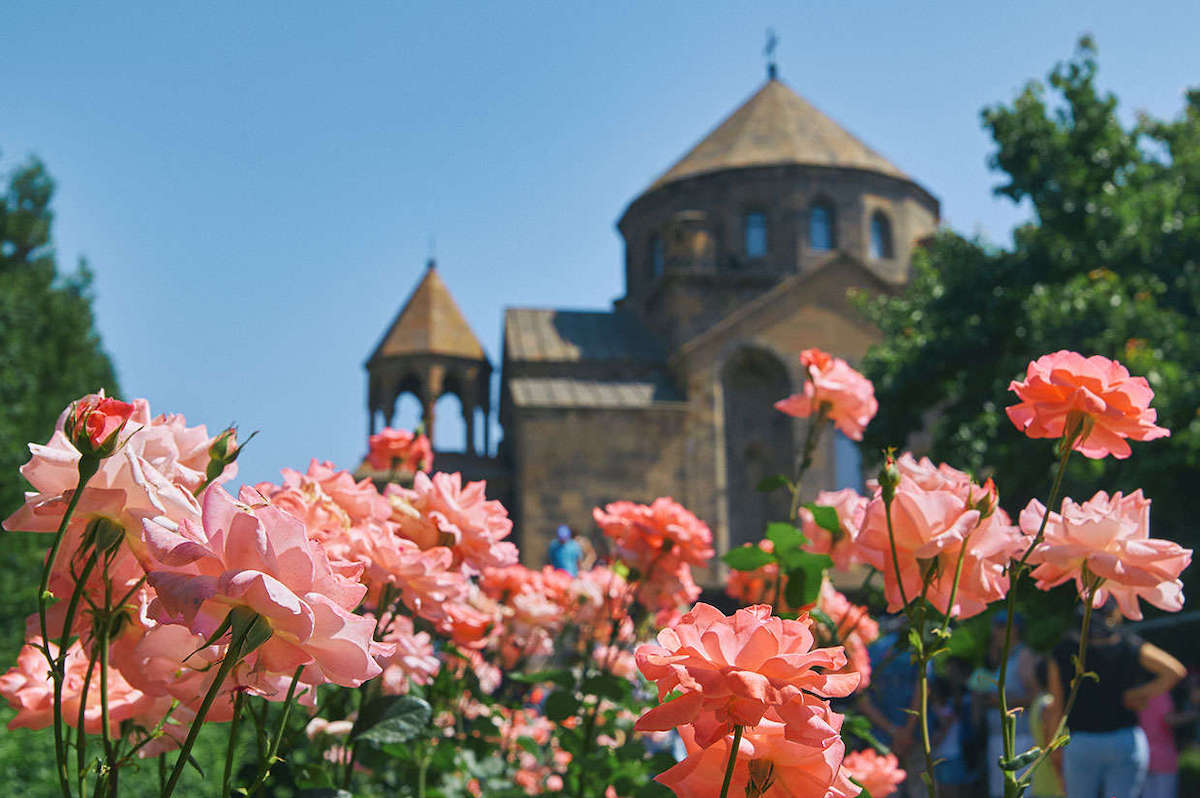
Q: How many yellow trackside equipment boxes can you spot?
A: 0